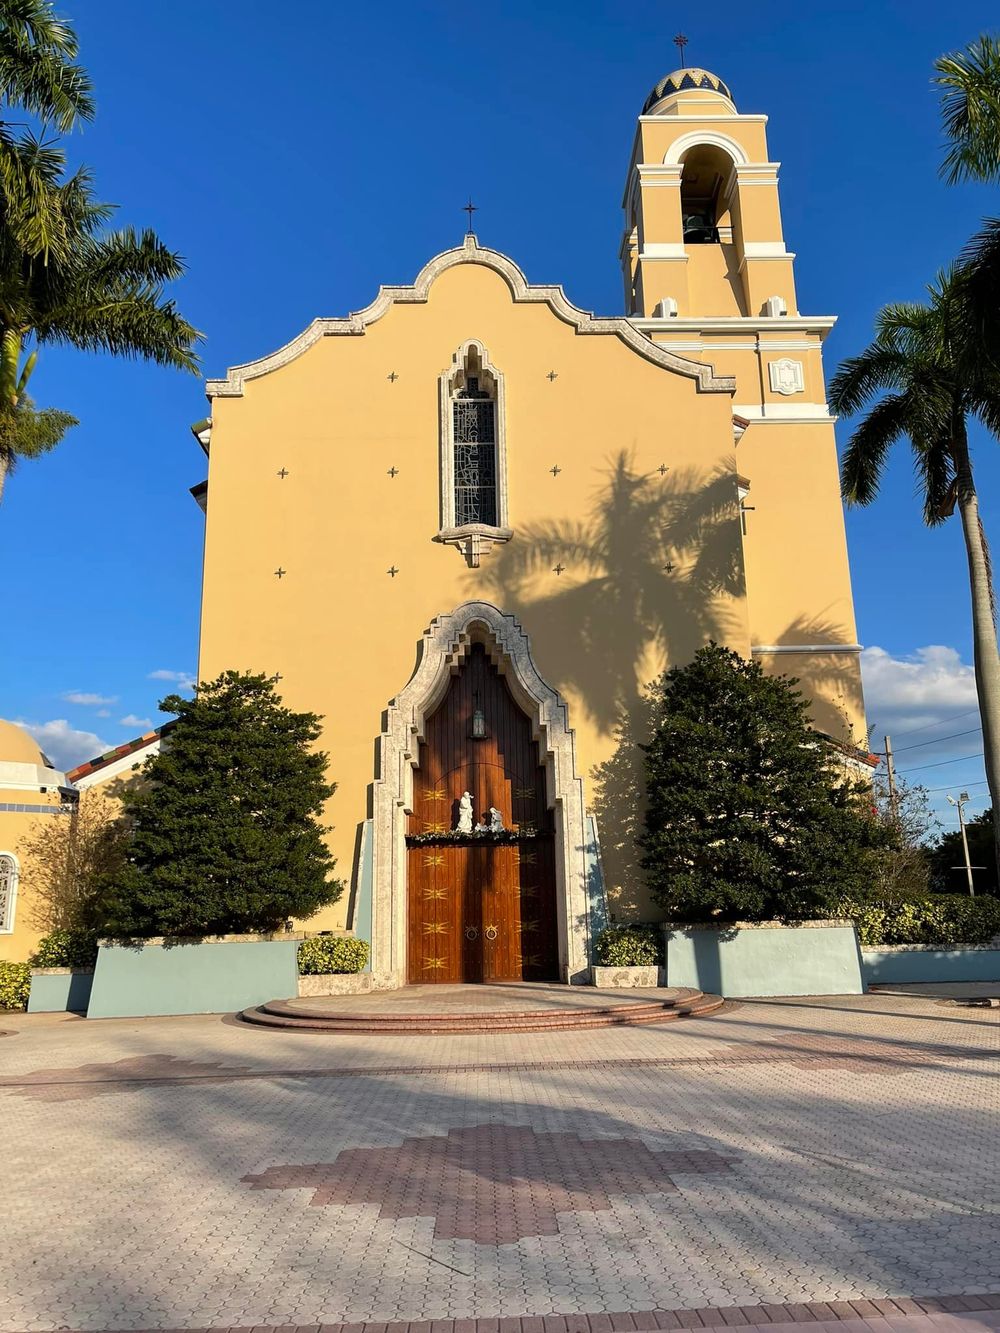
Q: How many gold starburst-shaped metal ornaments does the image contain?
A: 12